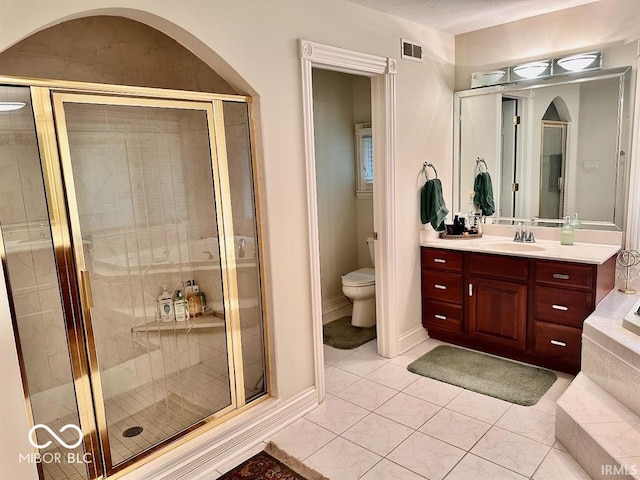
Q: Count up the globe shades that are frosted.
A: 3